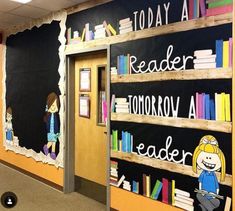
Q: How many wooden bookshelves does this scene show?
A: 4